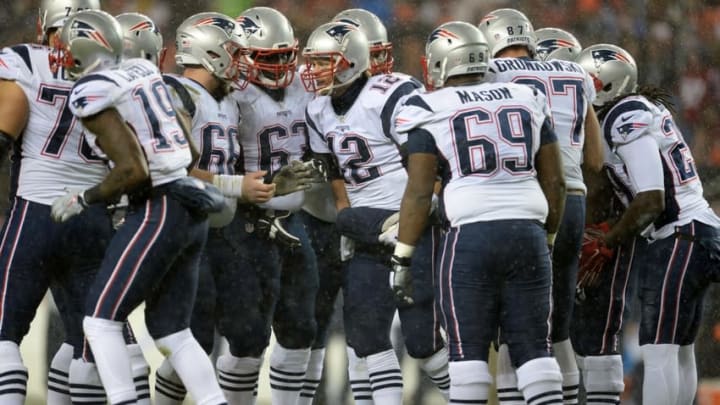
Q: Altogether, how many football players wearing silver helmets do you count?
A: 11